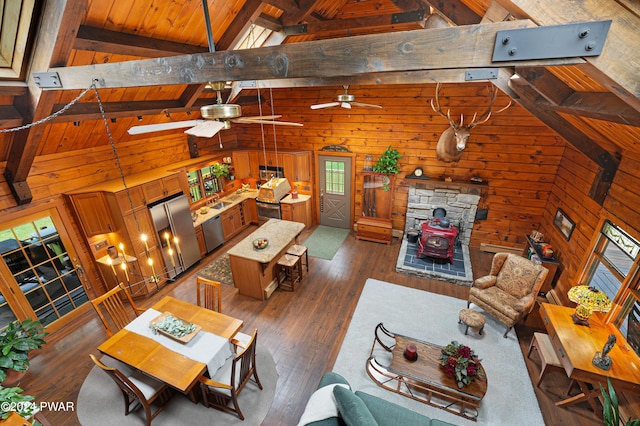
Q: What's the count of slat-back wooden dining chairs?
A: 4